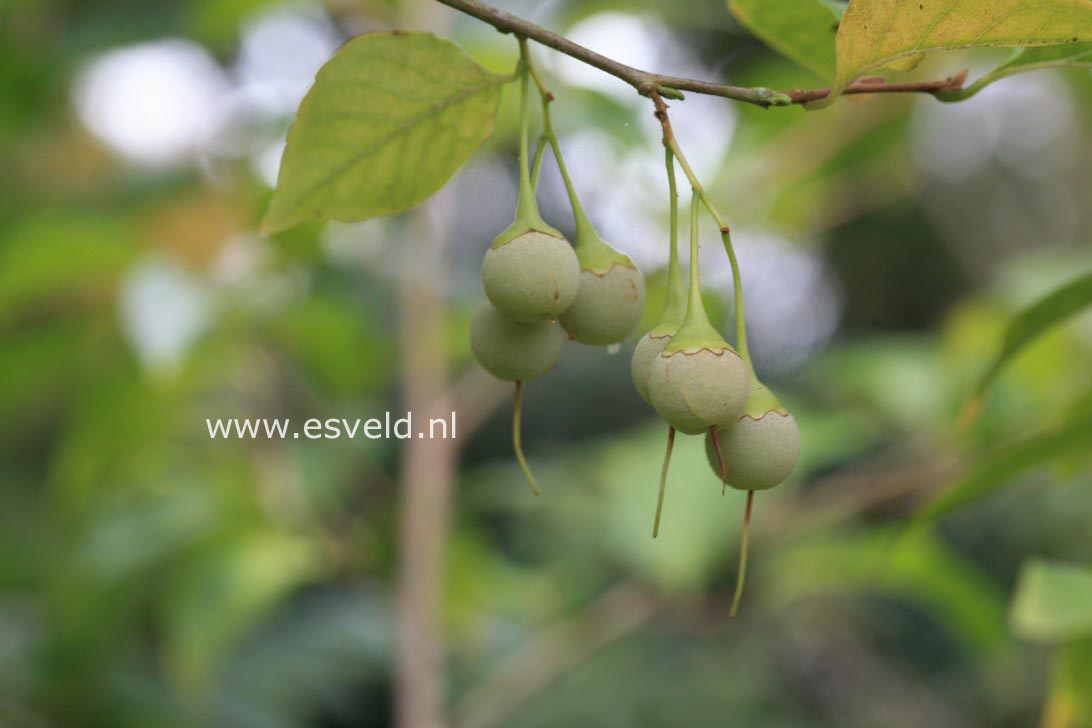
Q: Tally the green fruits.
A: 6